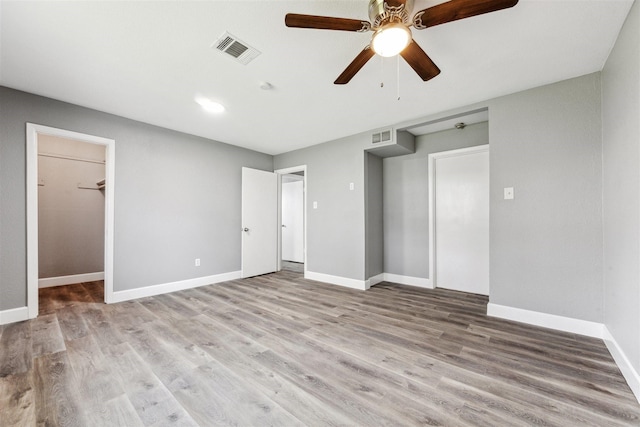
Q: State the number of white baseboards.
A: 8